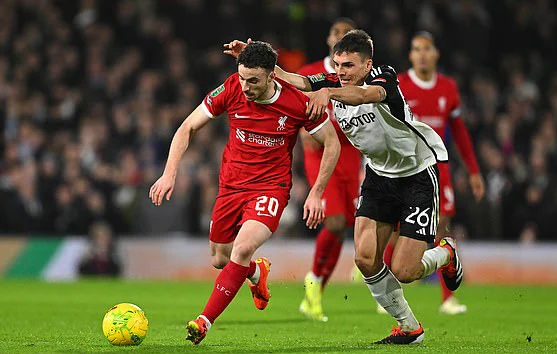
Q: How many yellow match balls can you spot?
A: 1